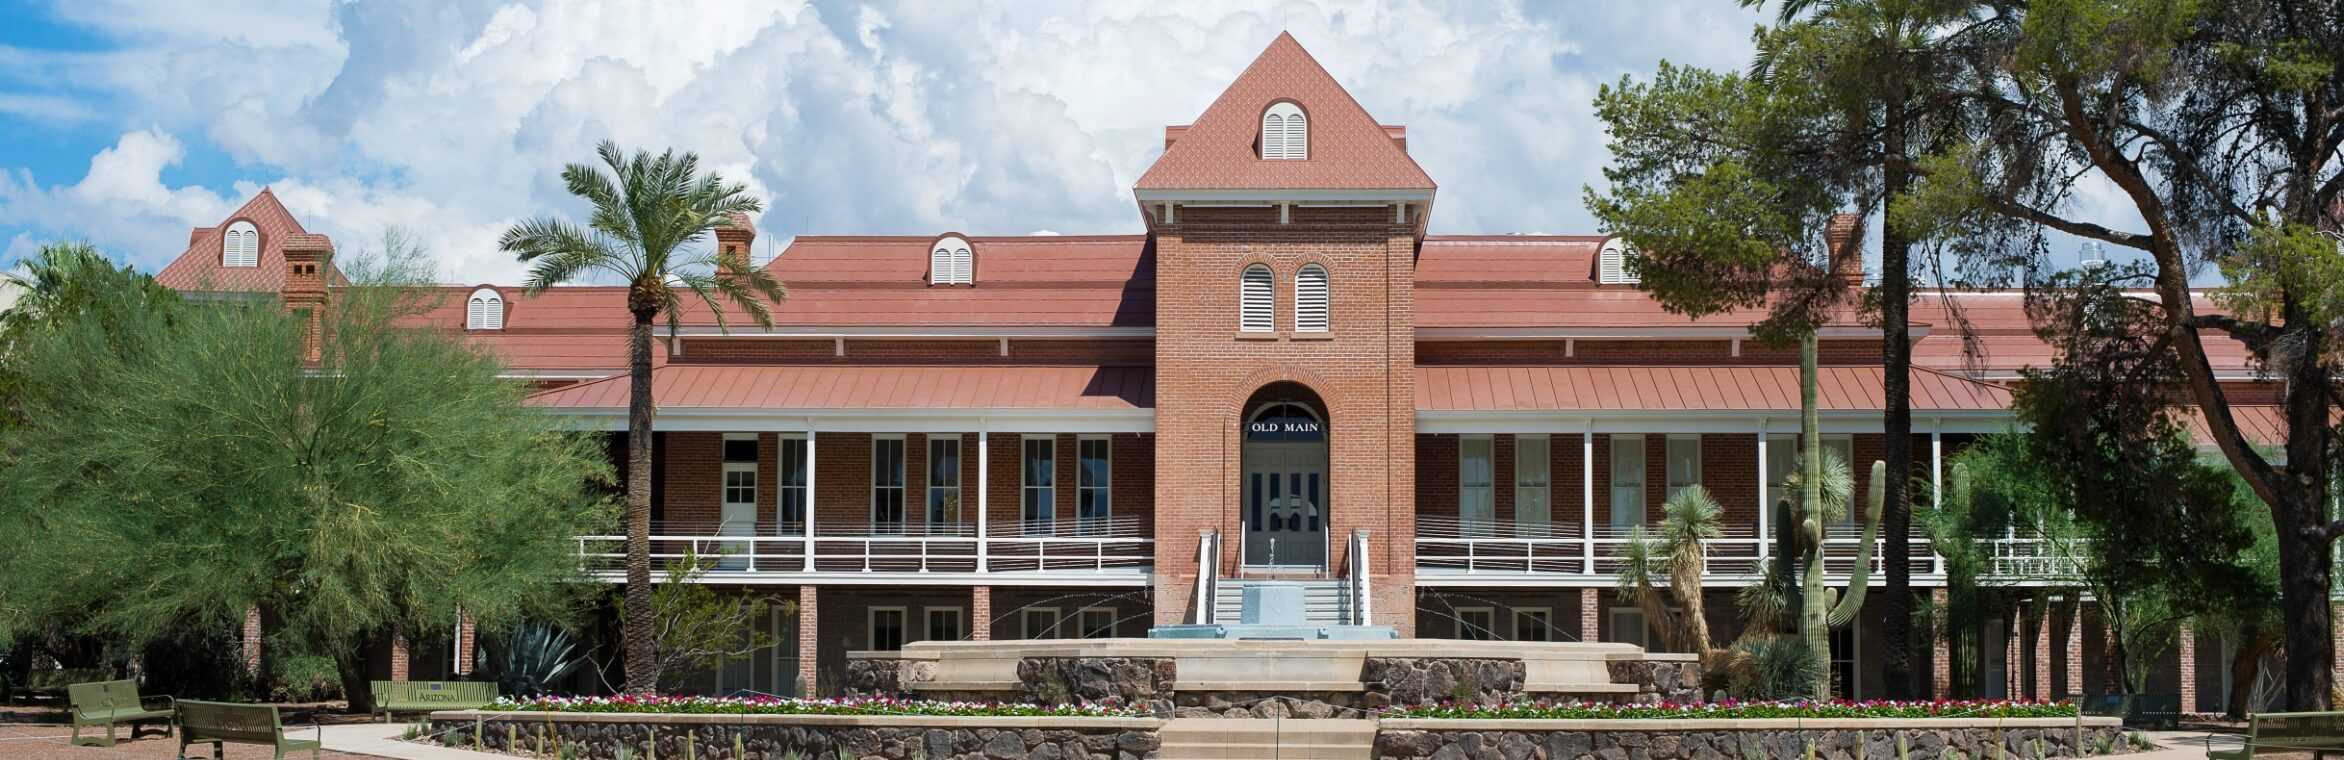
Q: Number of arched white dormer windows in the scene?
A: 5